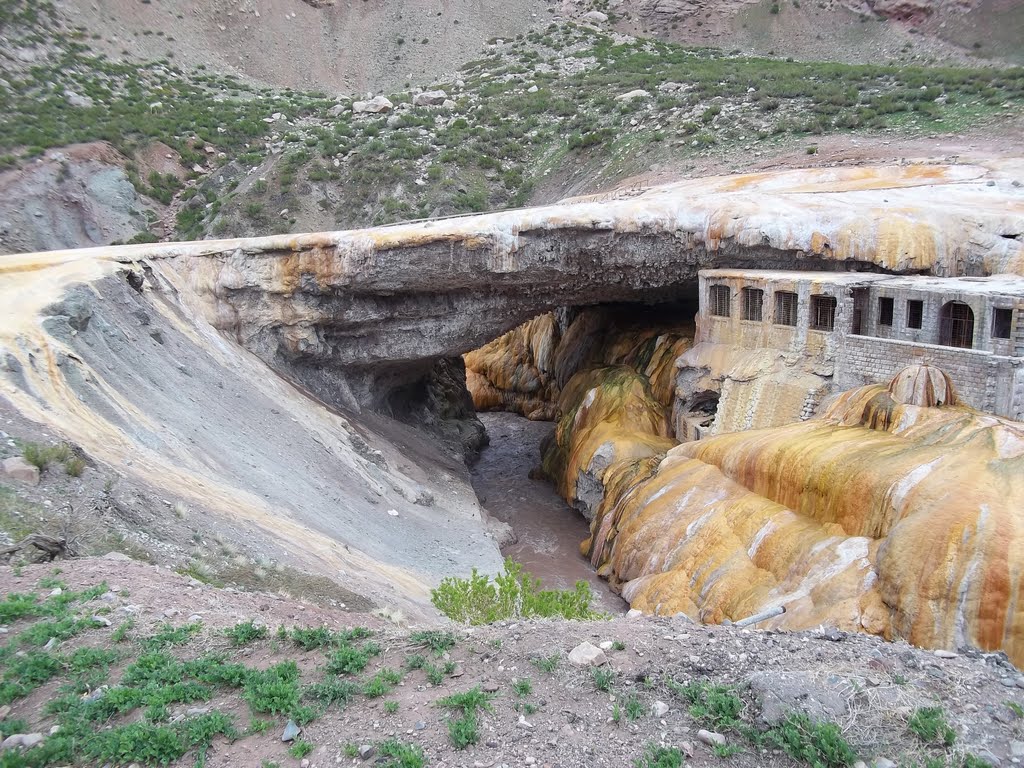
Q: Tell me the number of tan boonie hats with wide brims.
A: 0